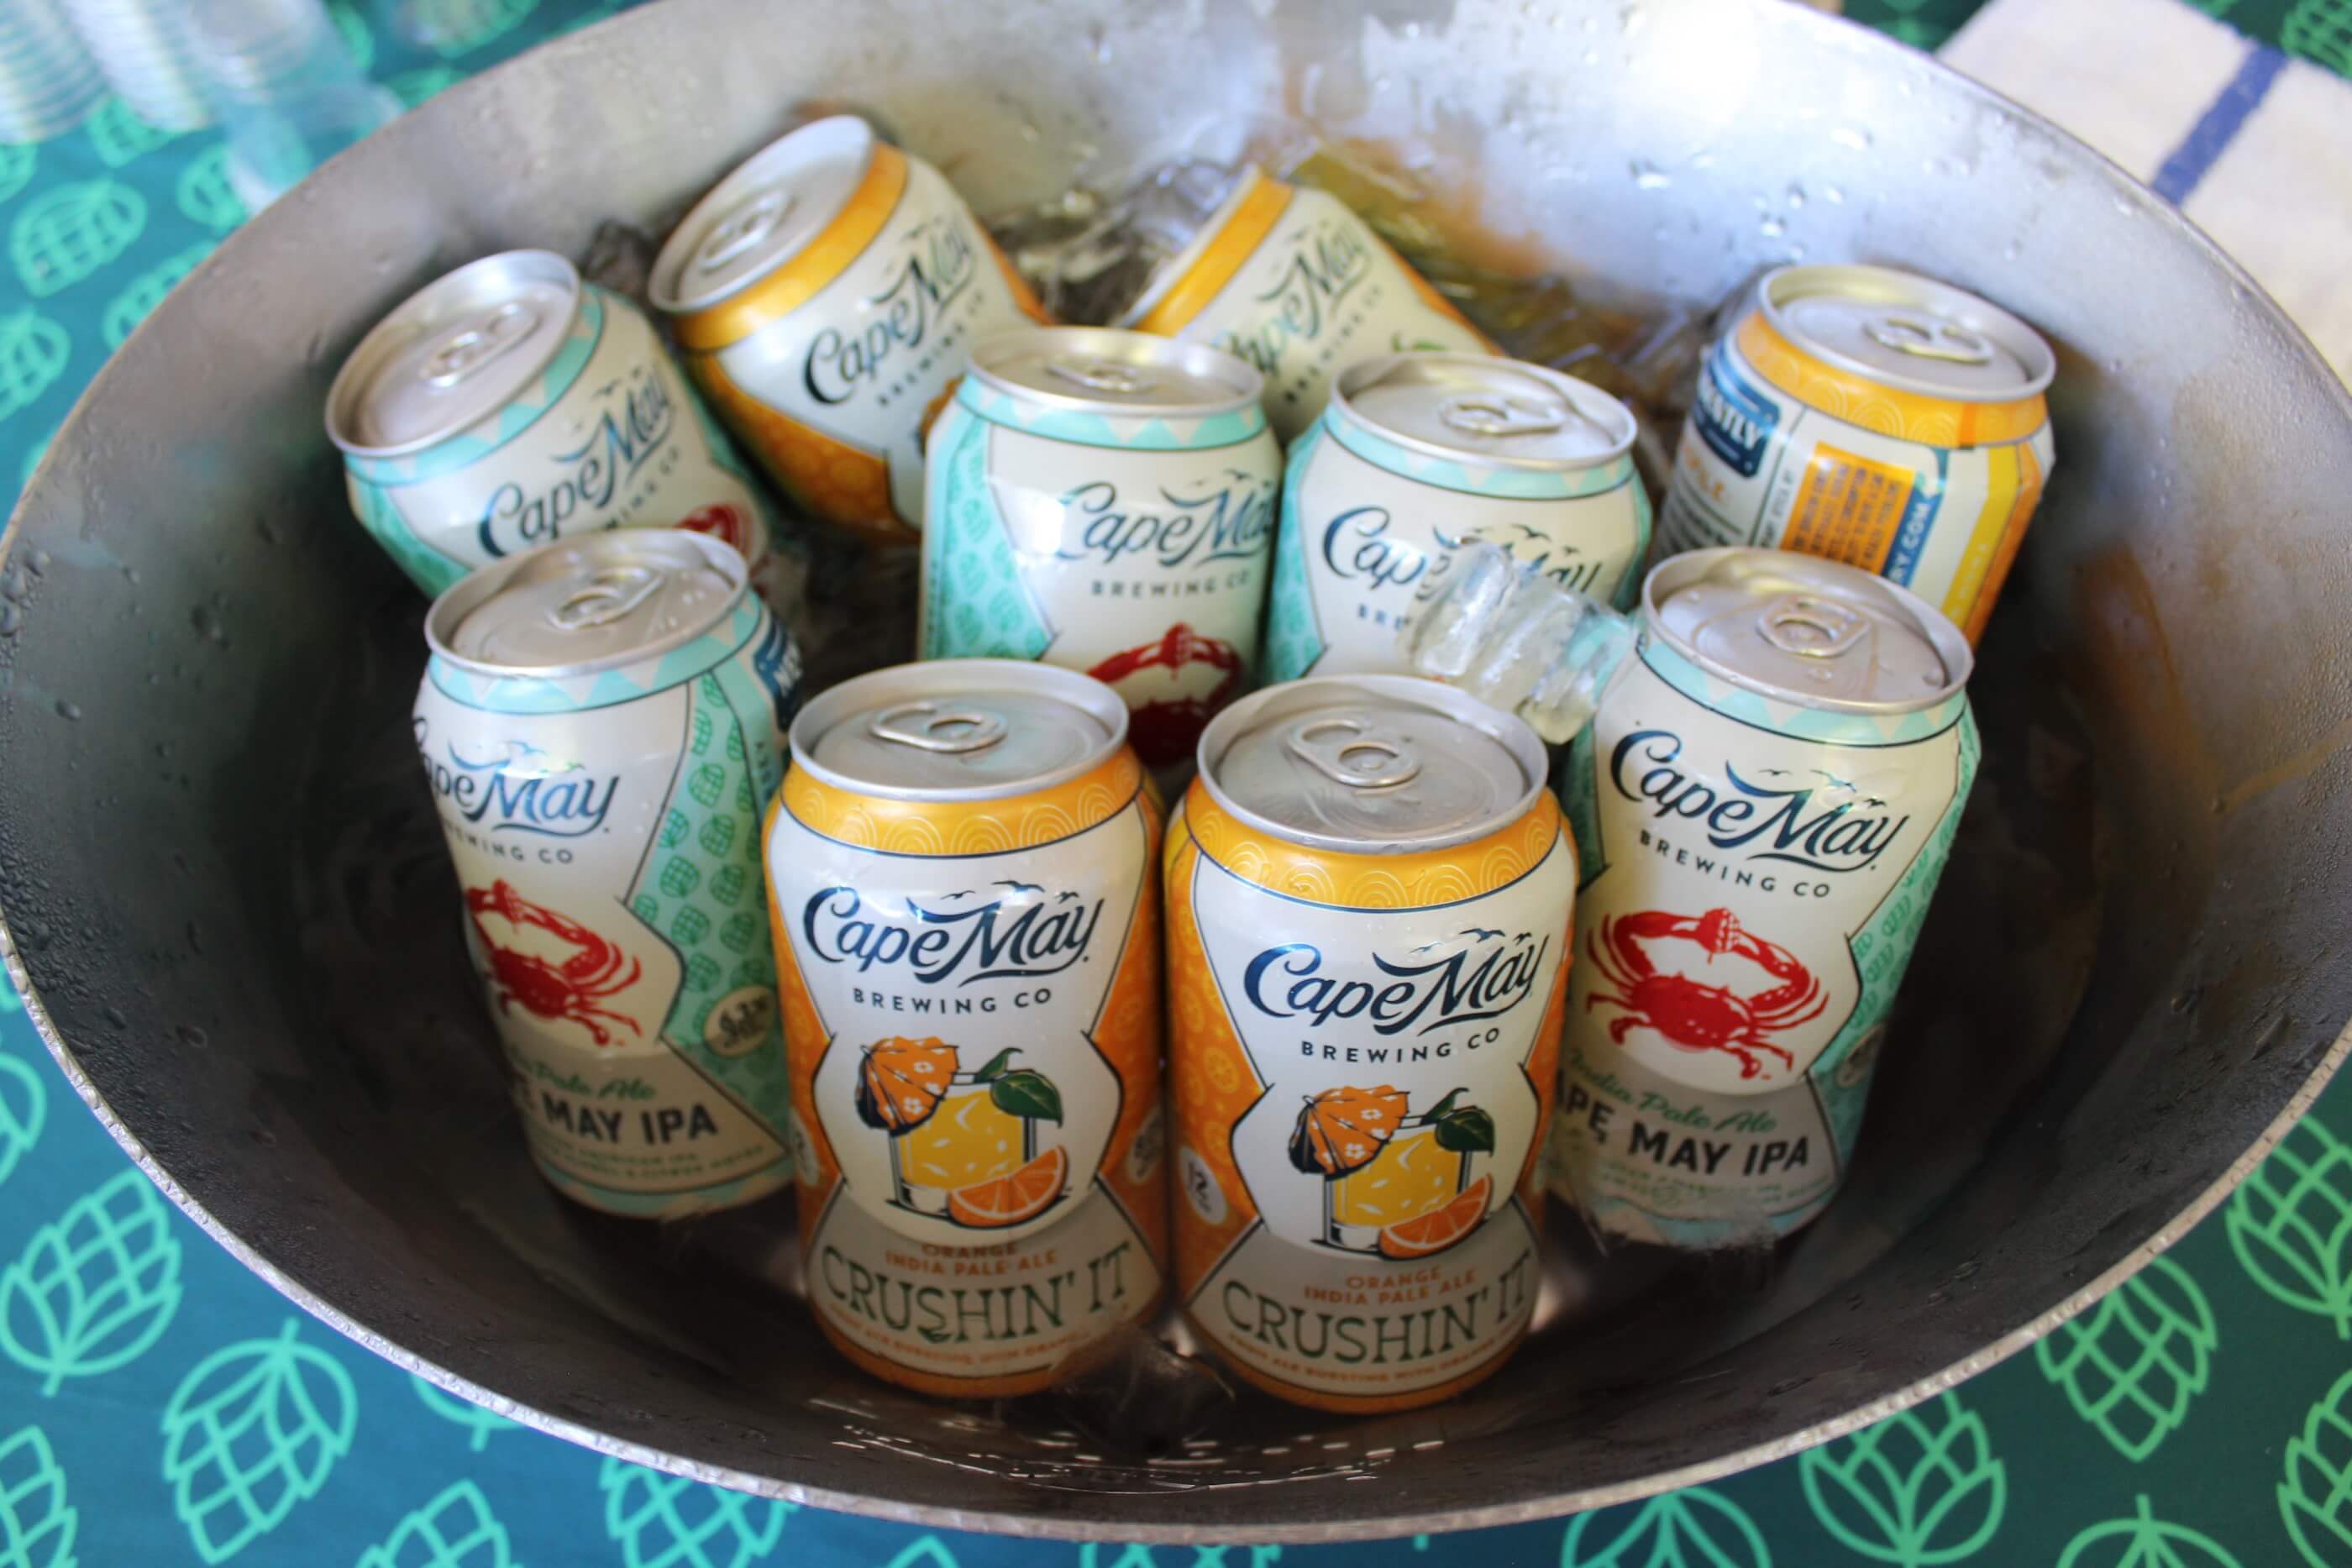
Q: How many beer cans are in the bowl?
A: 10